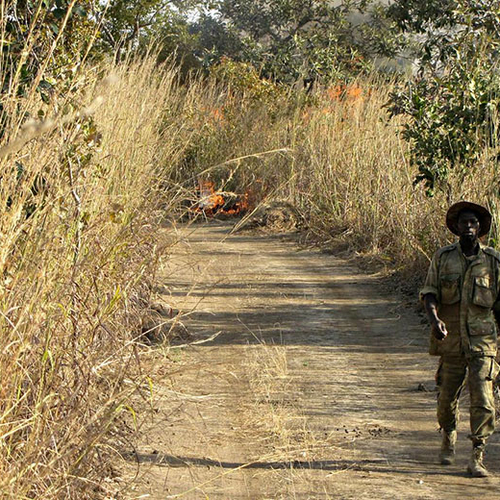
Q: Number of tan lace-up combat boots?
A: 2